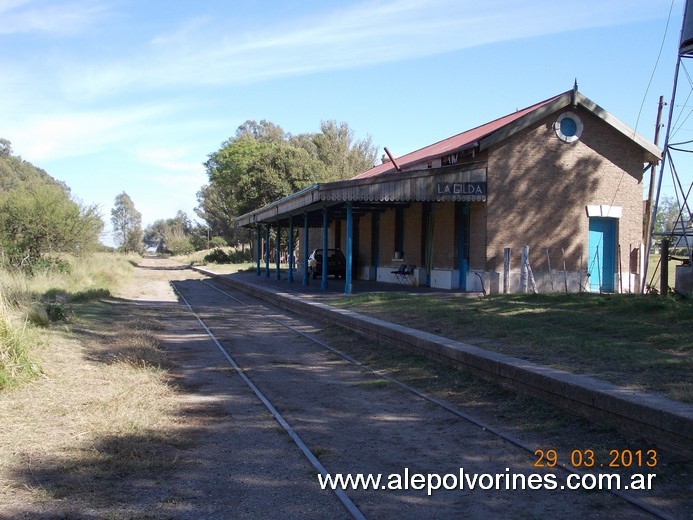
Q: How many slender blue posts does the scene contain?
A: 7